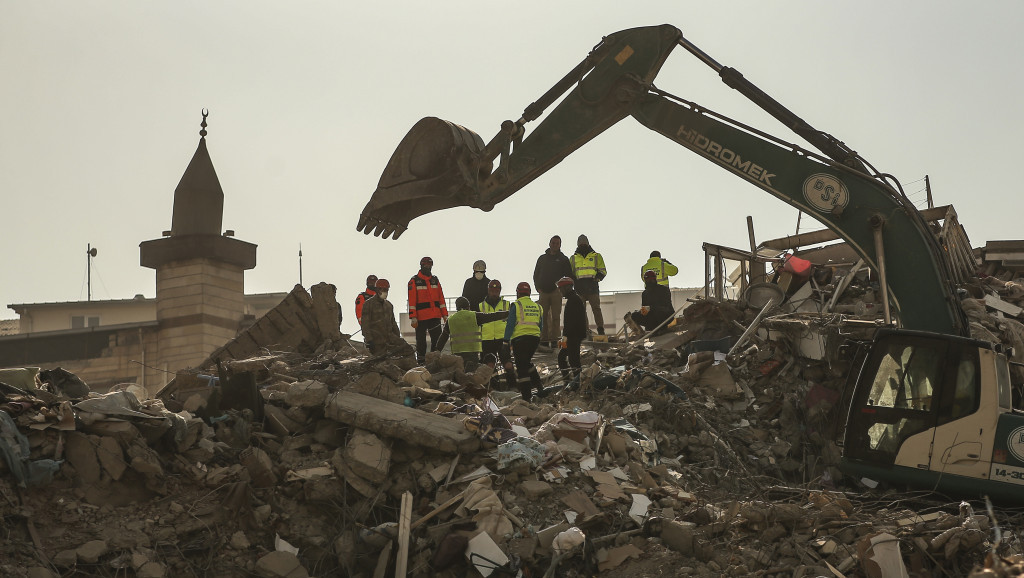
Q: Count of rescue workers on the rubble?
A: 12